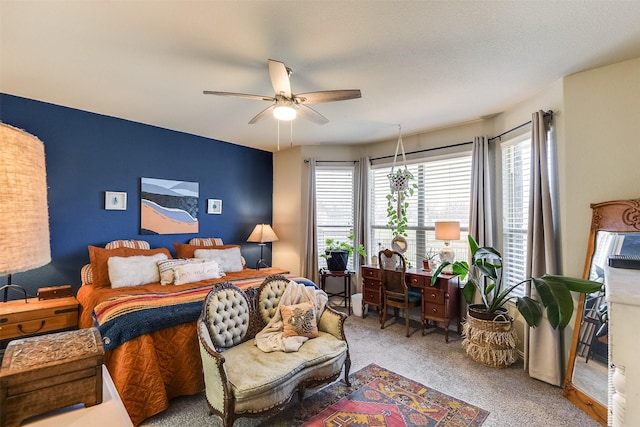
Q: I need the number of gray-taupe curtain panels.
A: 4